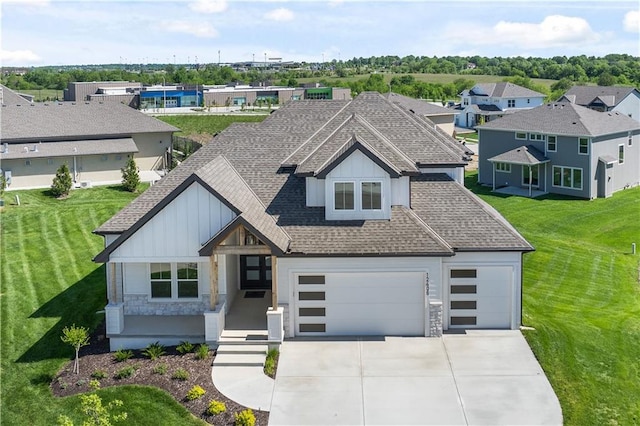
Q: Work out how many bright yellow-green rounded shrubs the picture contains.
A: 3